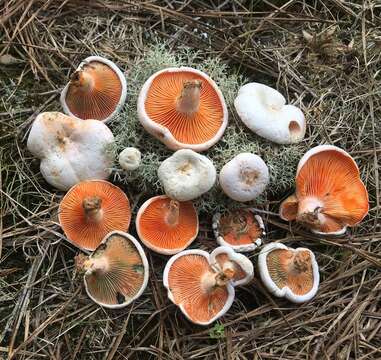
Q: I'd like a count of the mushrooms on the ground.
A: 14